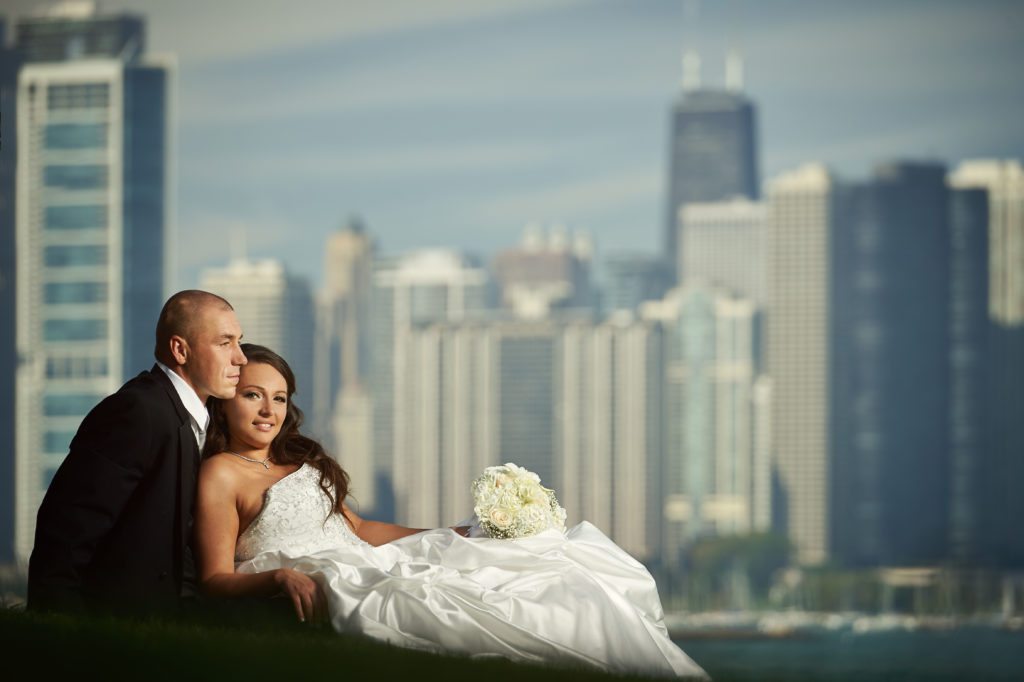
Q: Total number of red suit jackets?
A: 0